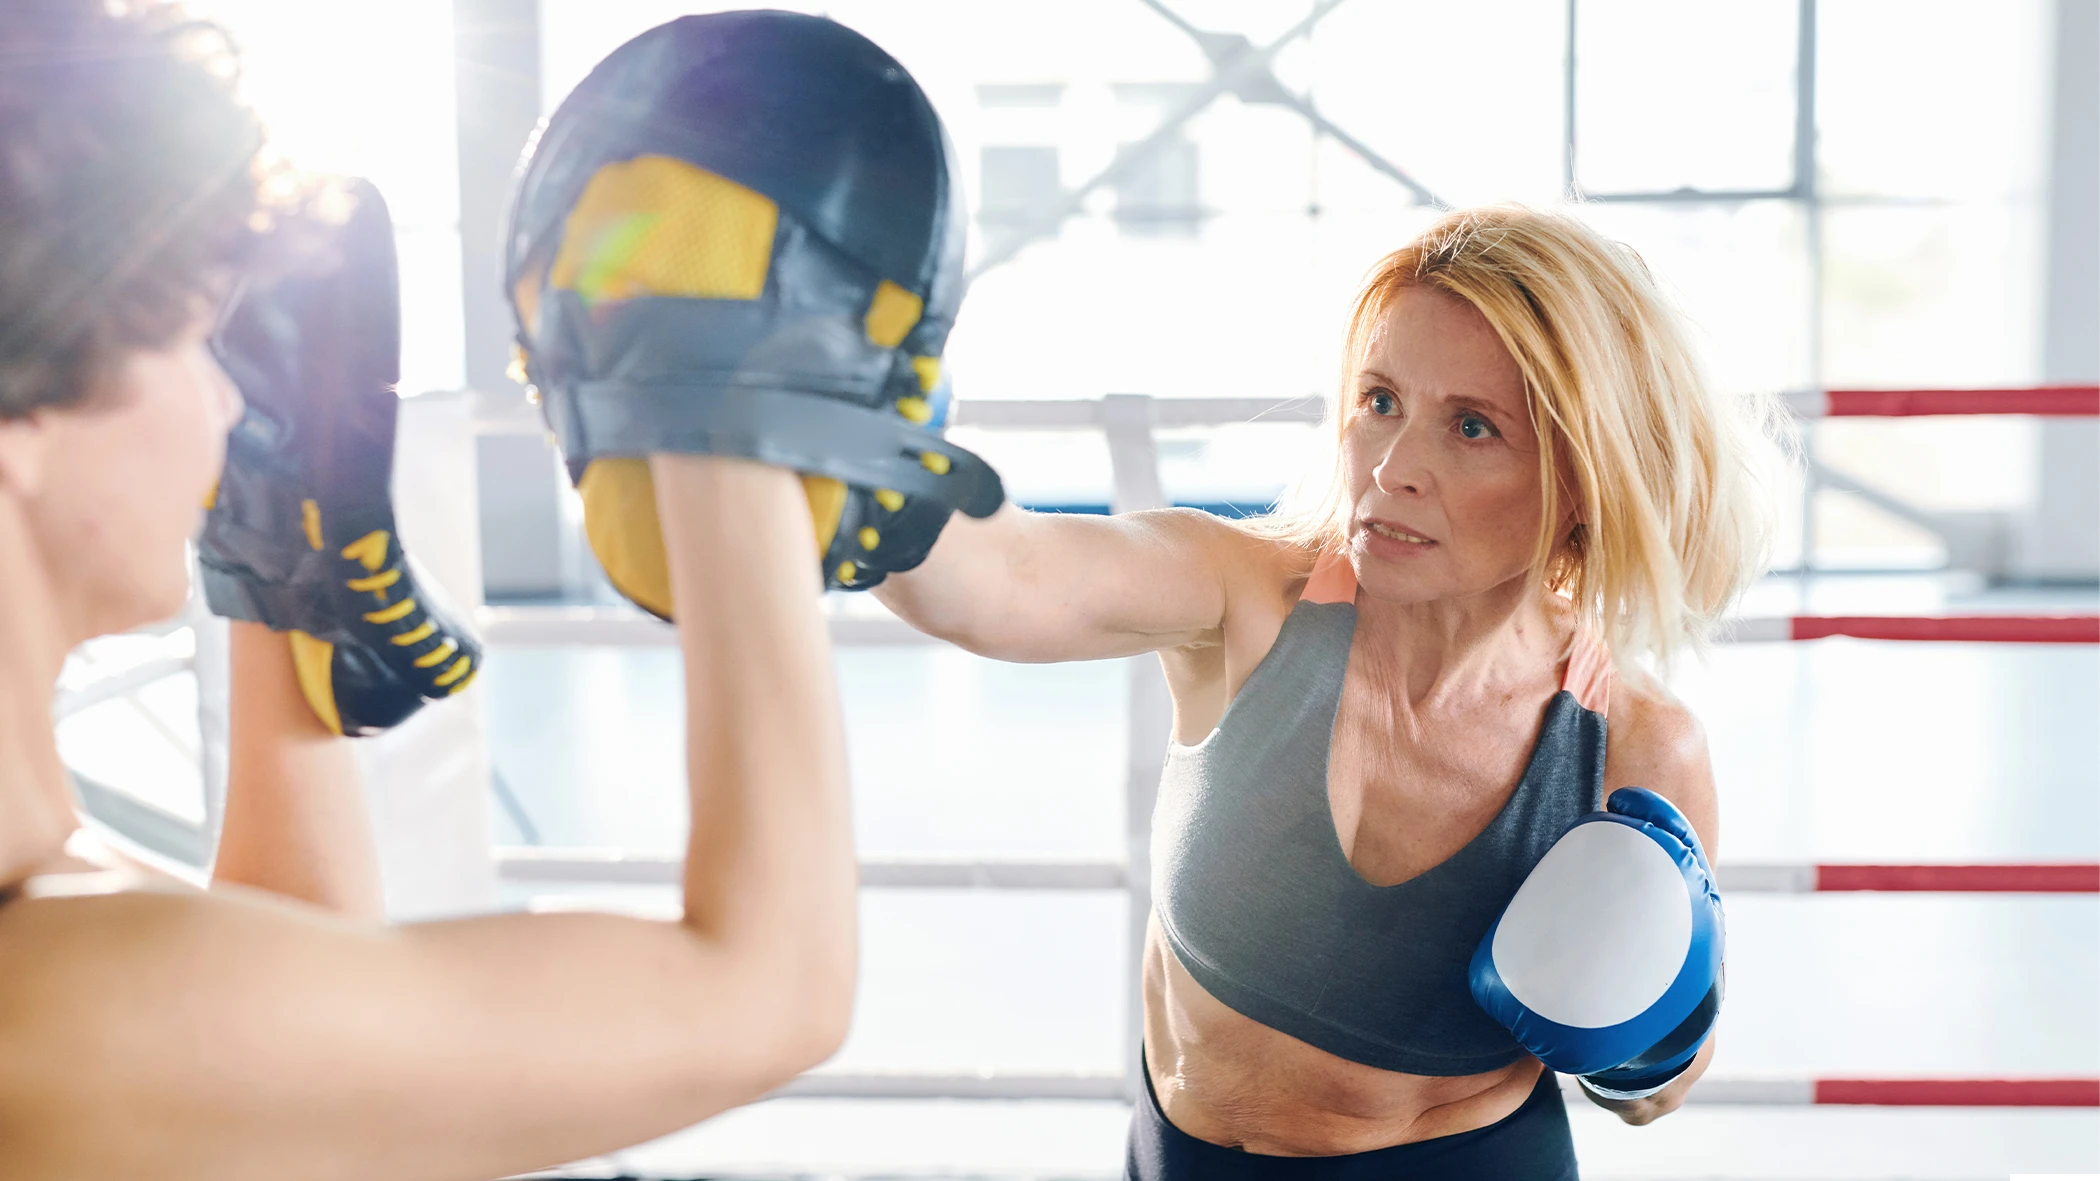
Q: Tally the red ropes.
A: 4